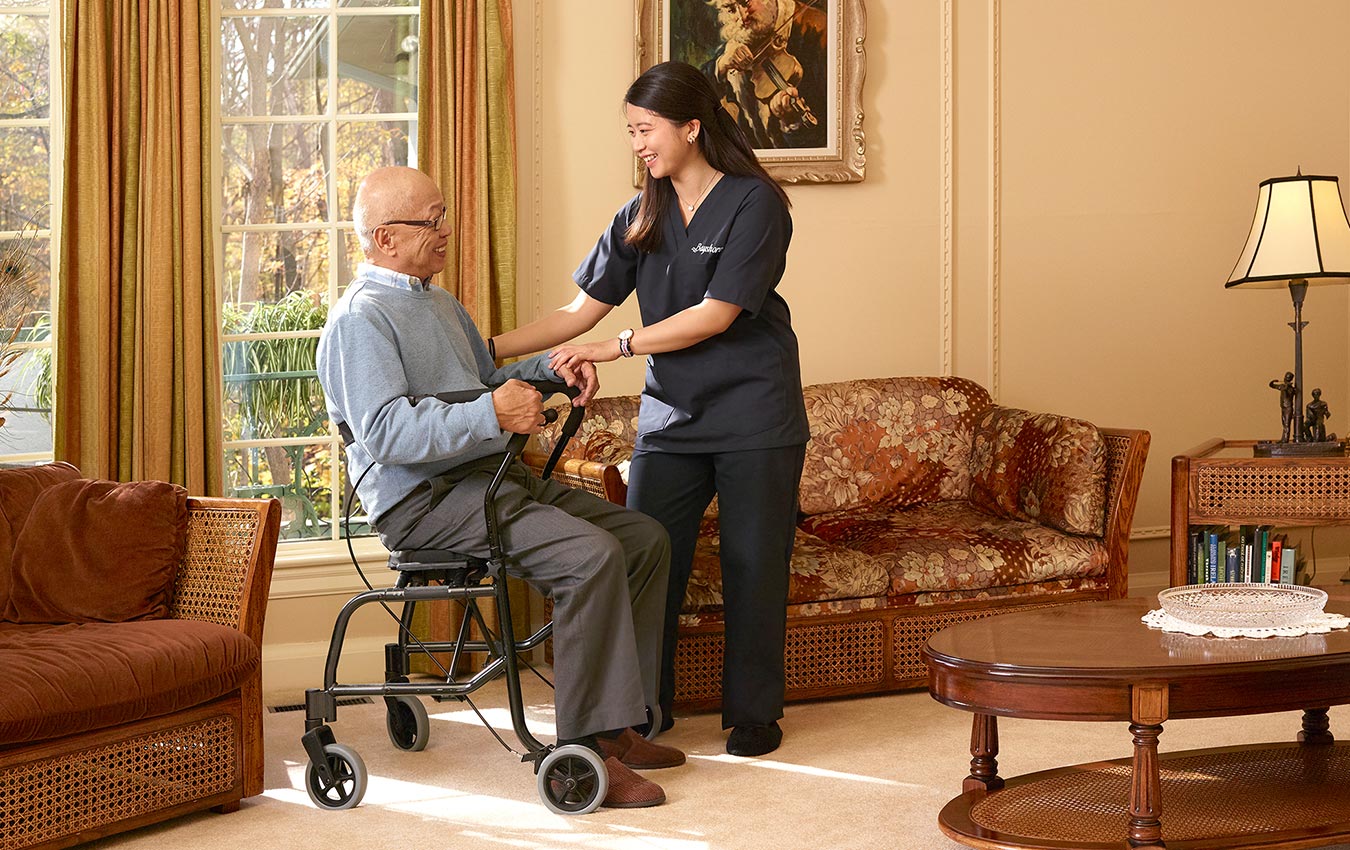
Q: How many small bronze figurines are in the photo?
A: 2